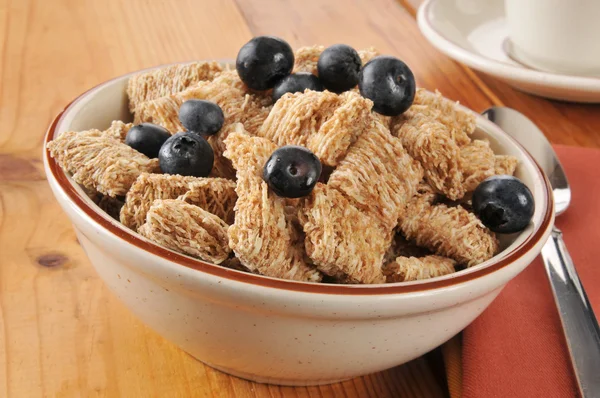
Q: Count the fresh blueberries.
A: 9